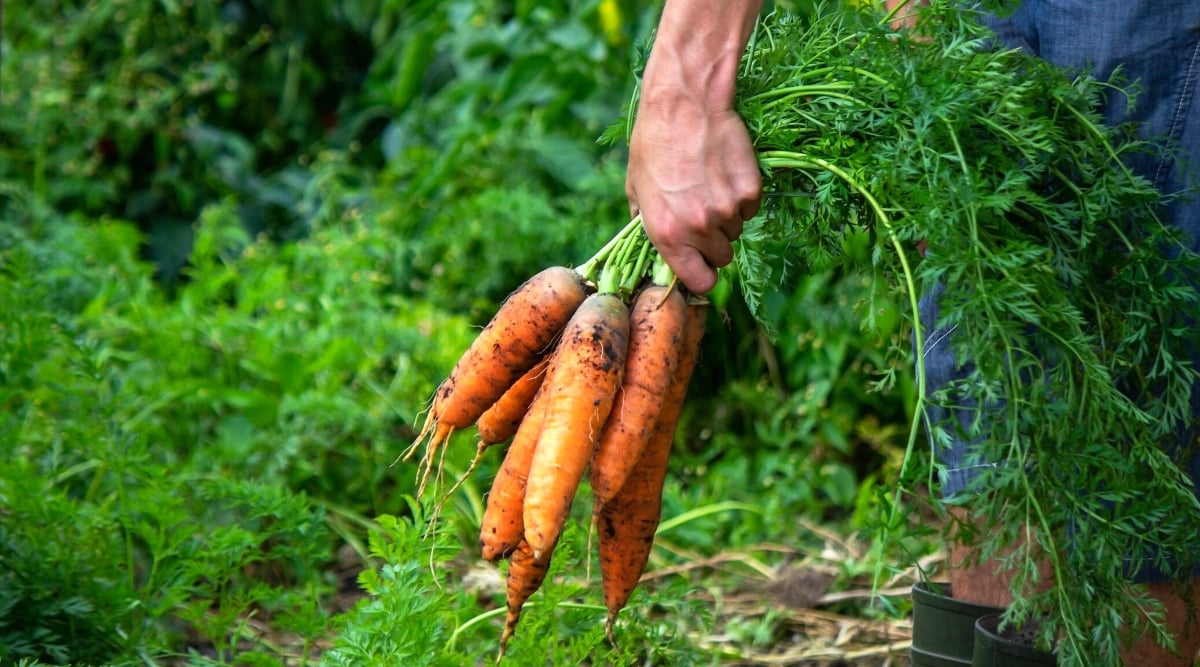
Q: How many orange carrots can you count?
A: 7